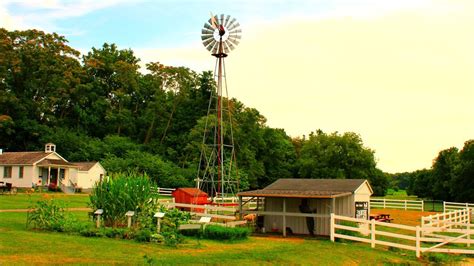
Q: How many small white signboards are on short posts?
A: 4